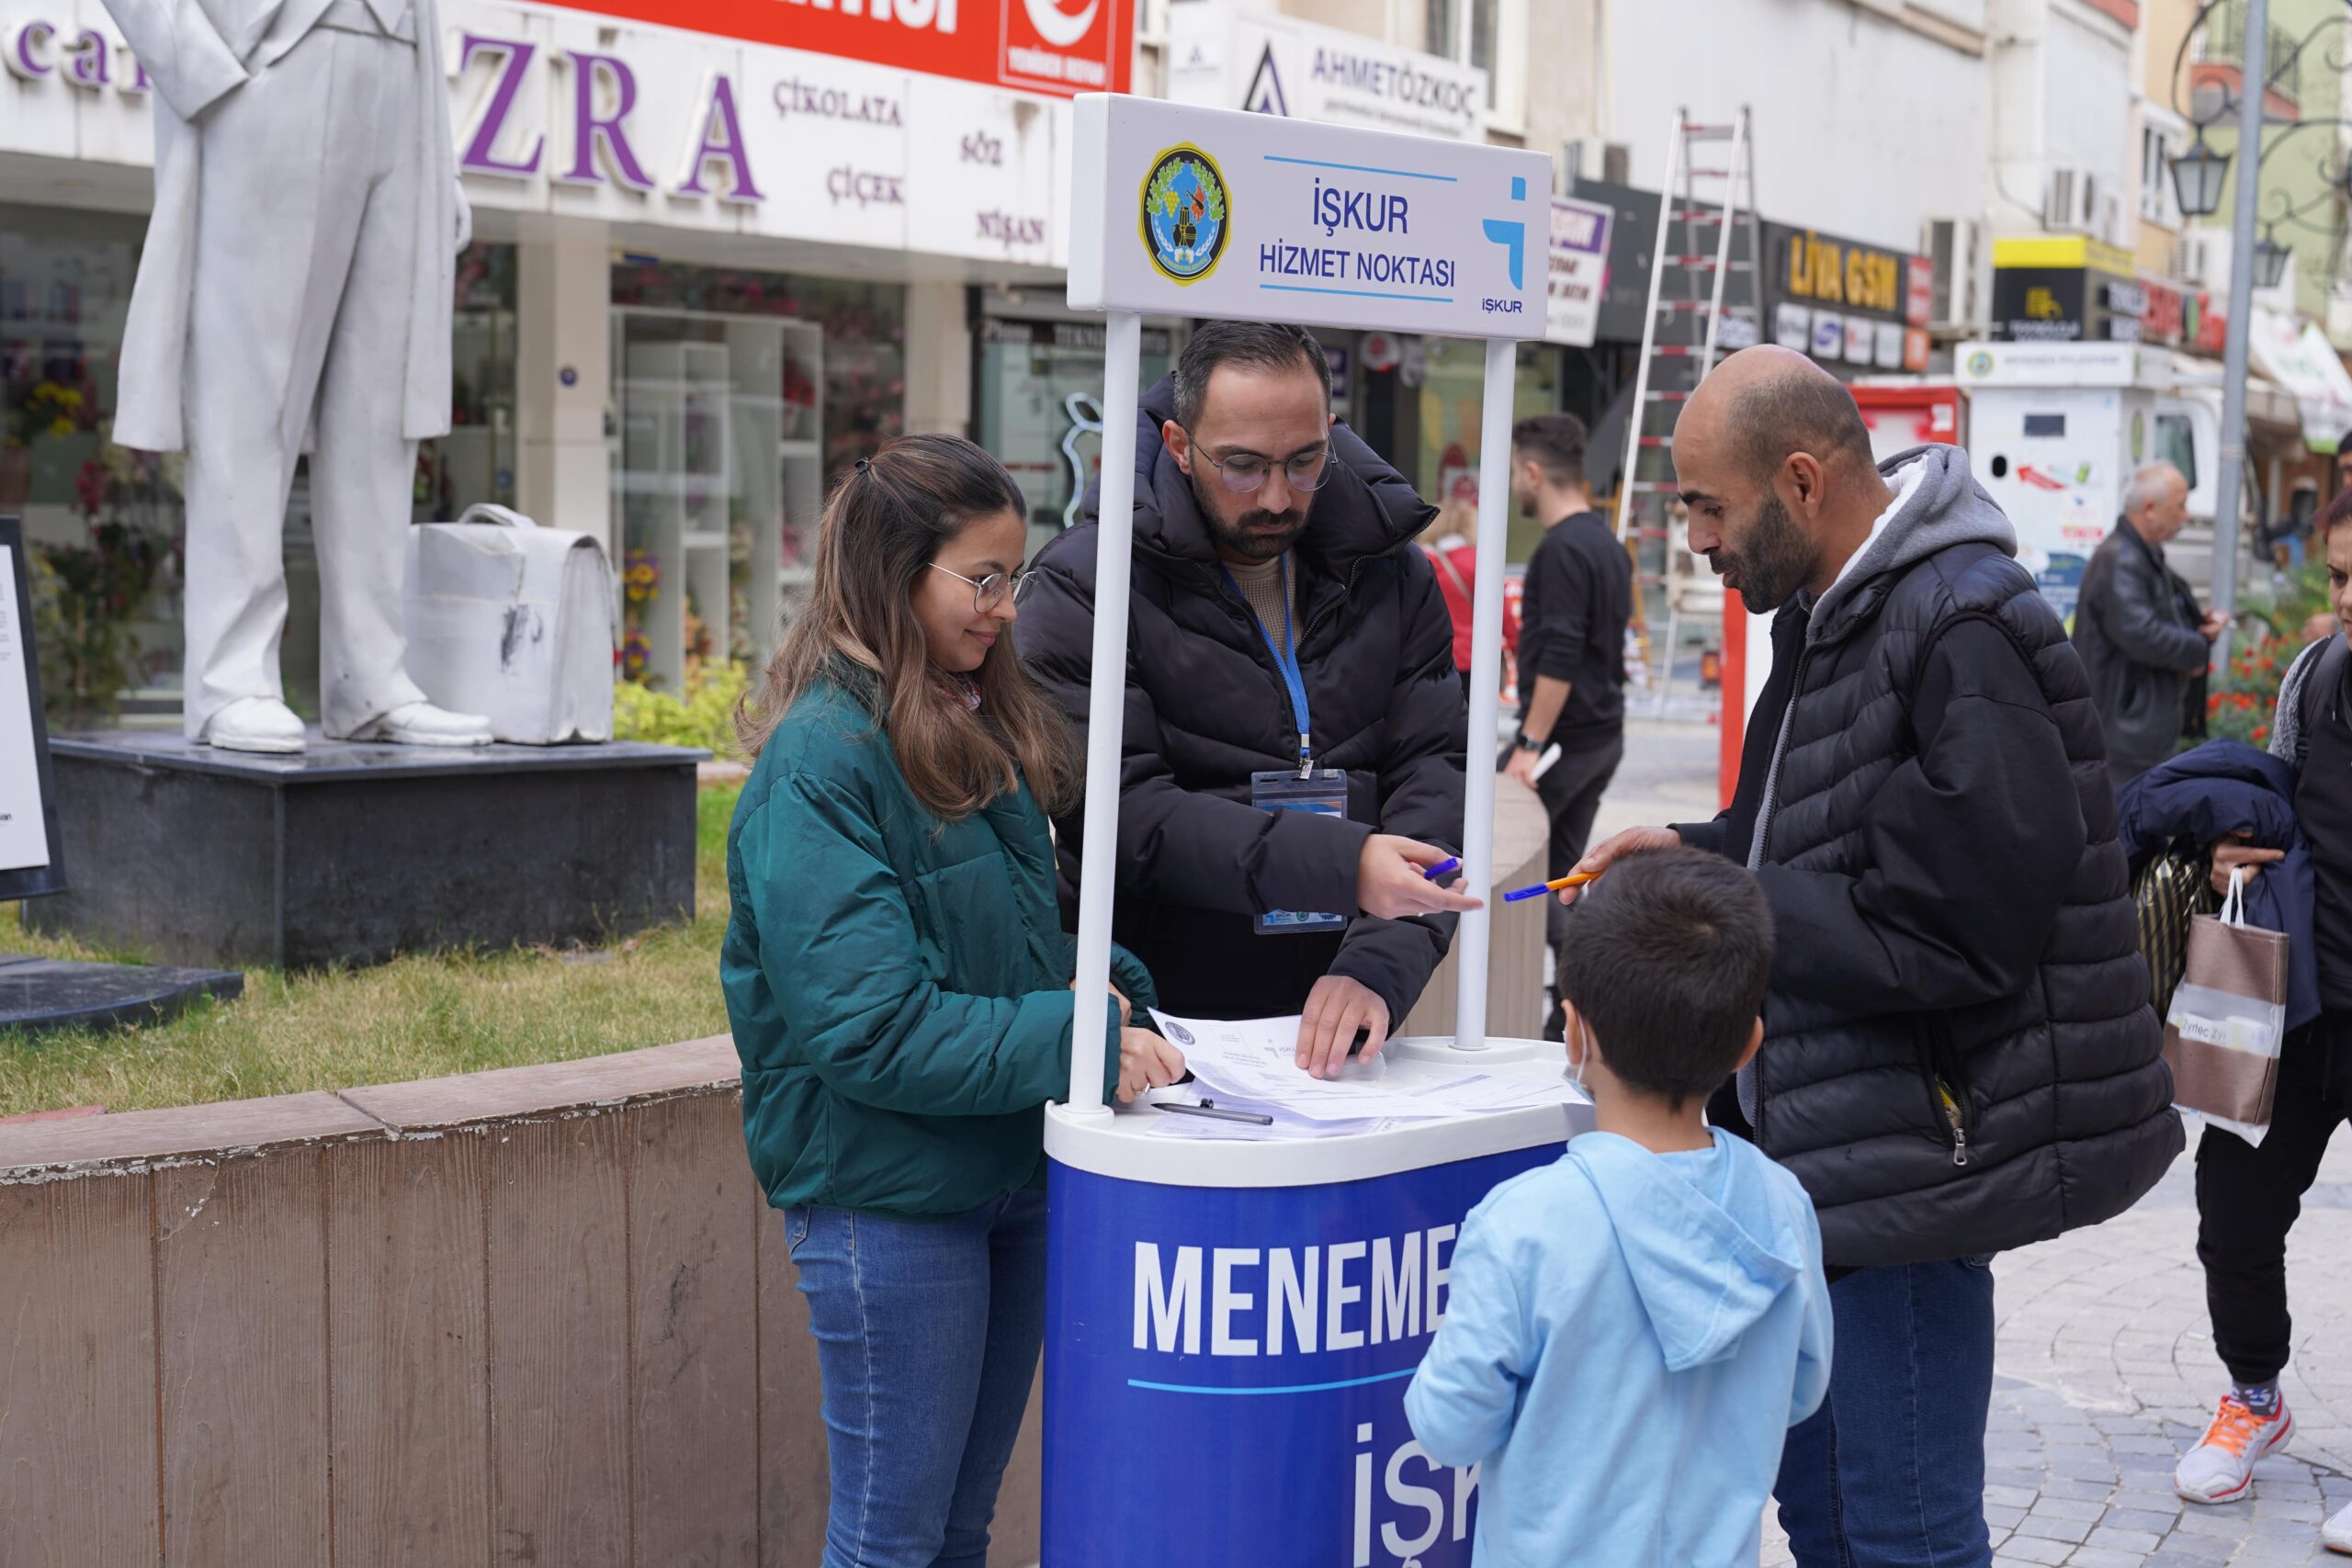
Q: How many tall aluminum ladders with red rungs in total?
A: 1